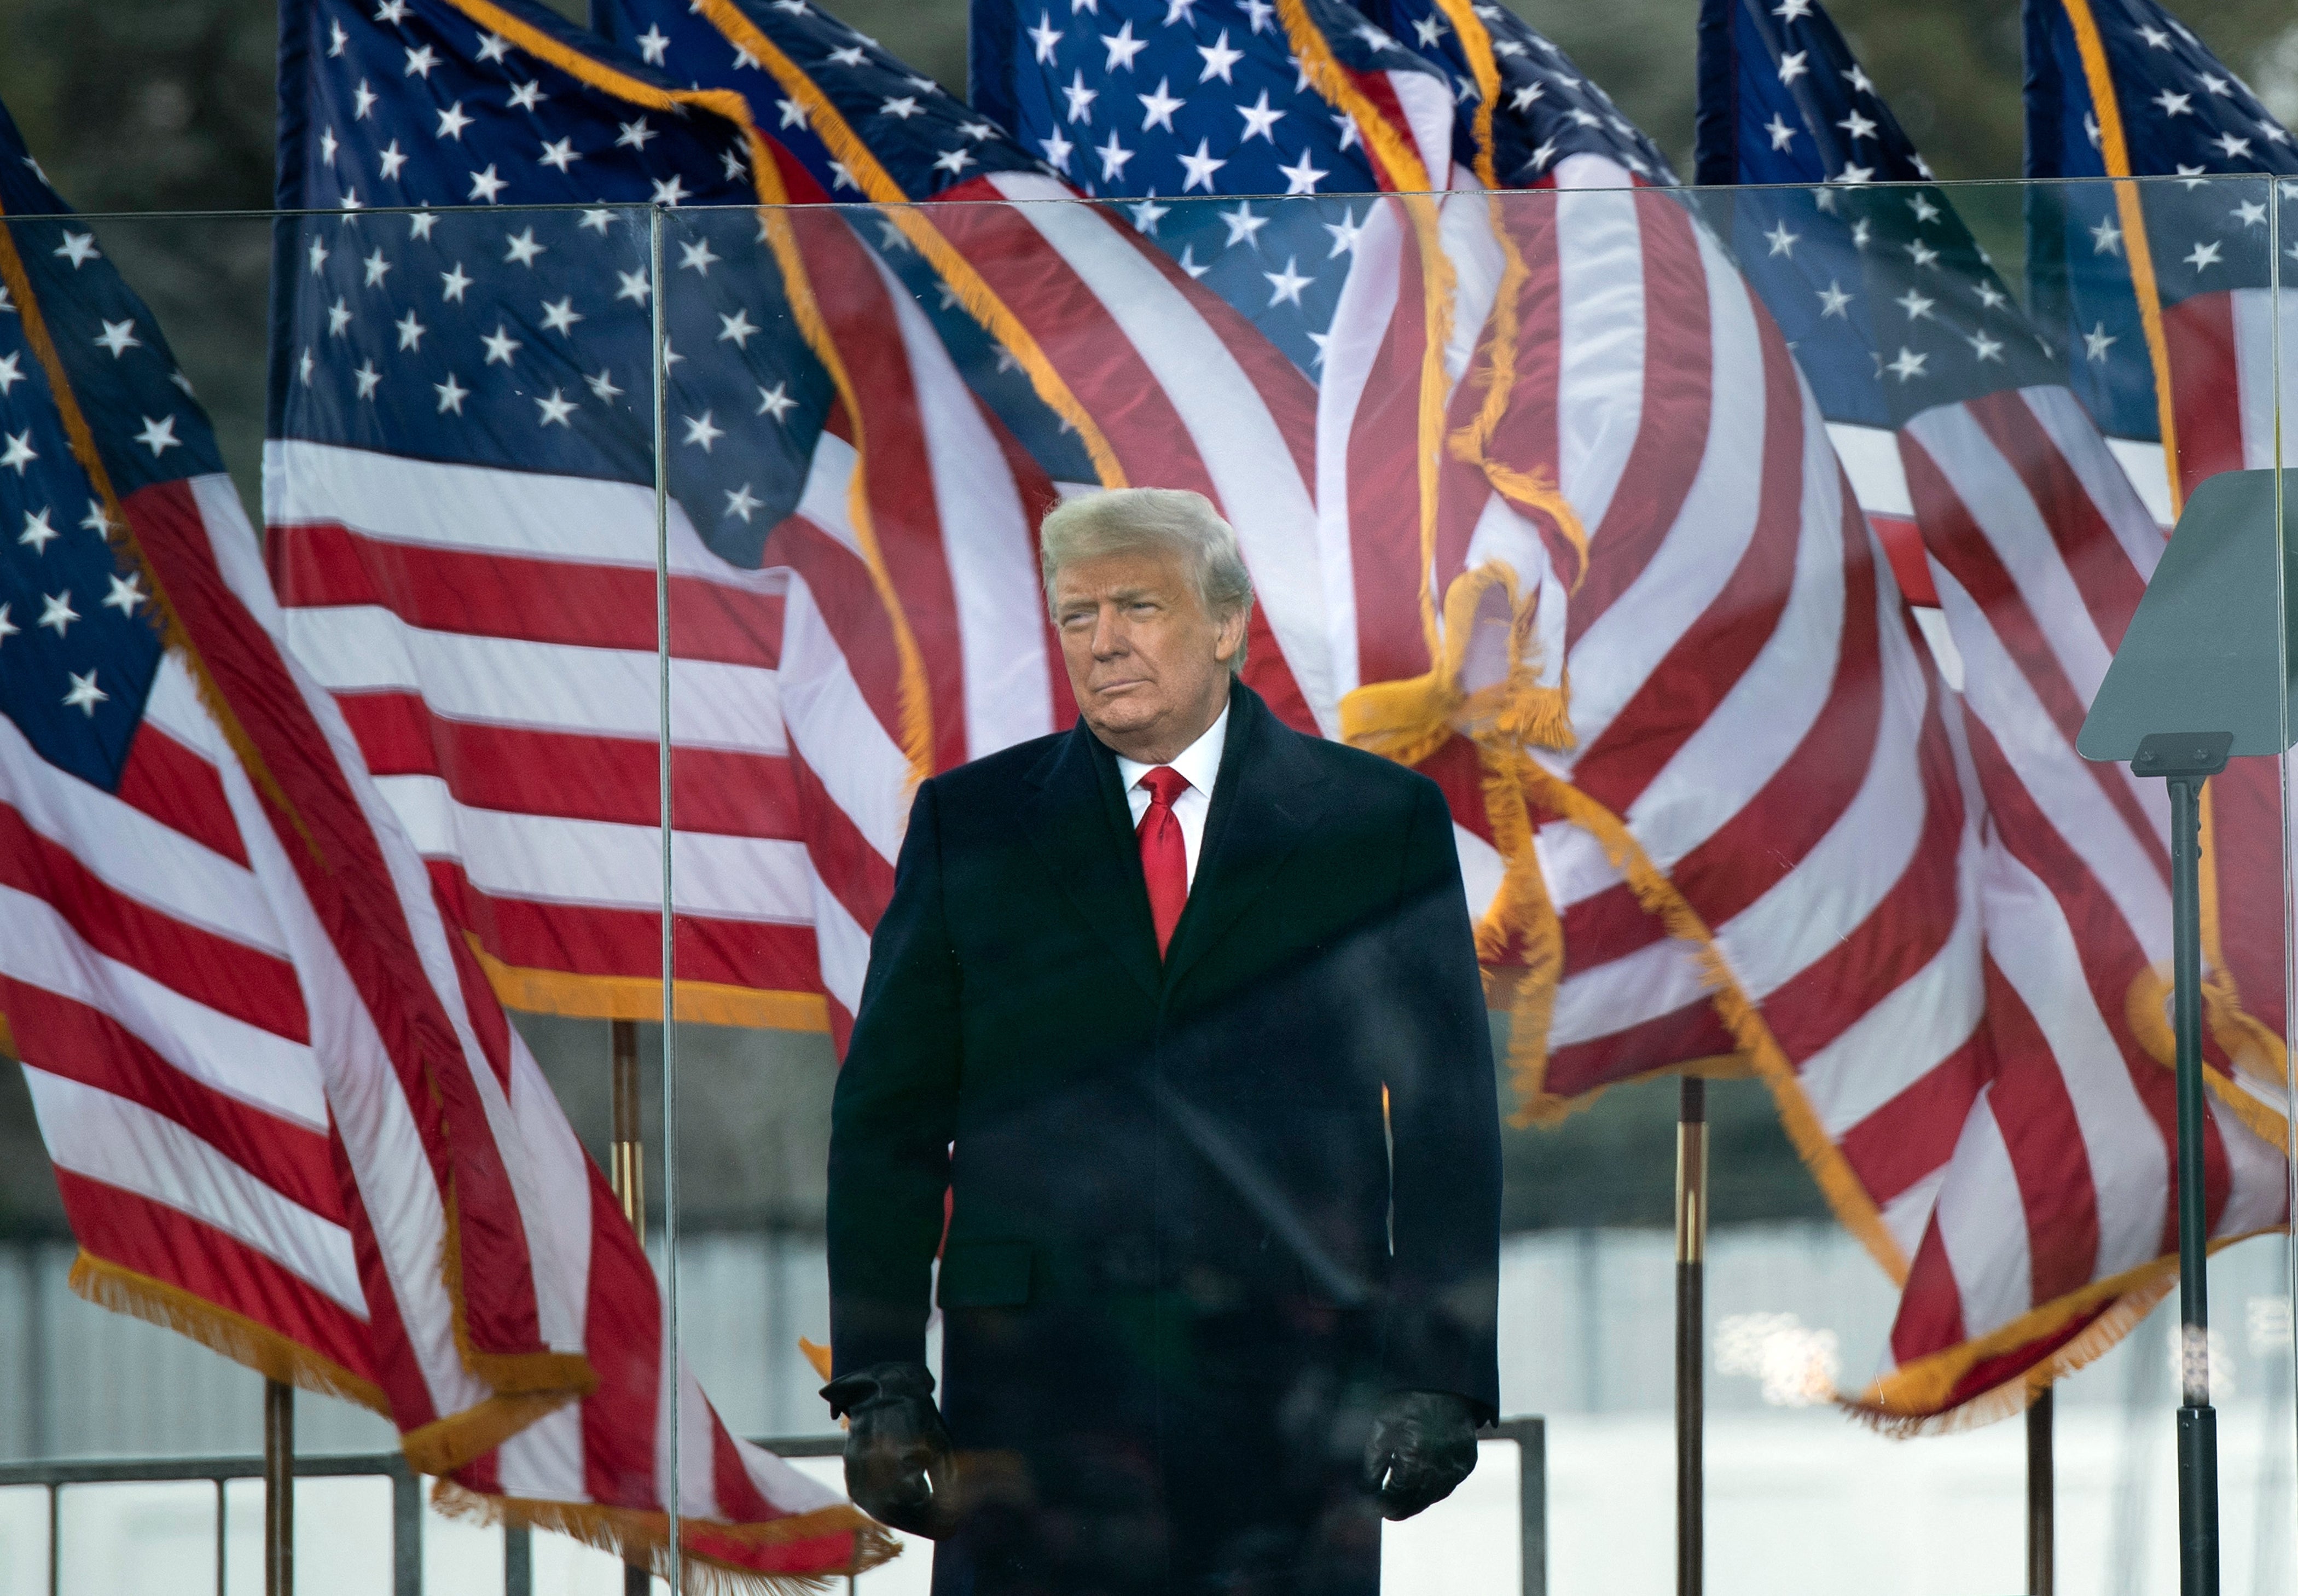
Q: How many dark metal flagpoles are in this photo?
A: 4